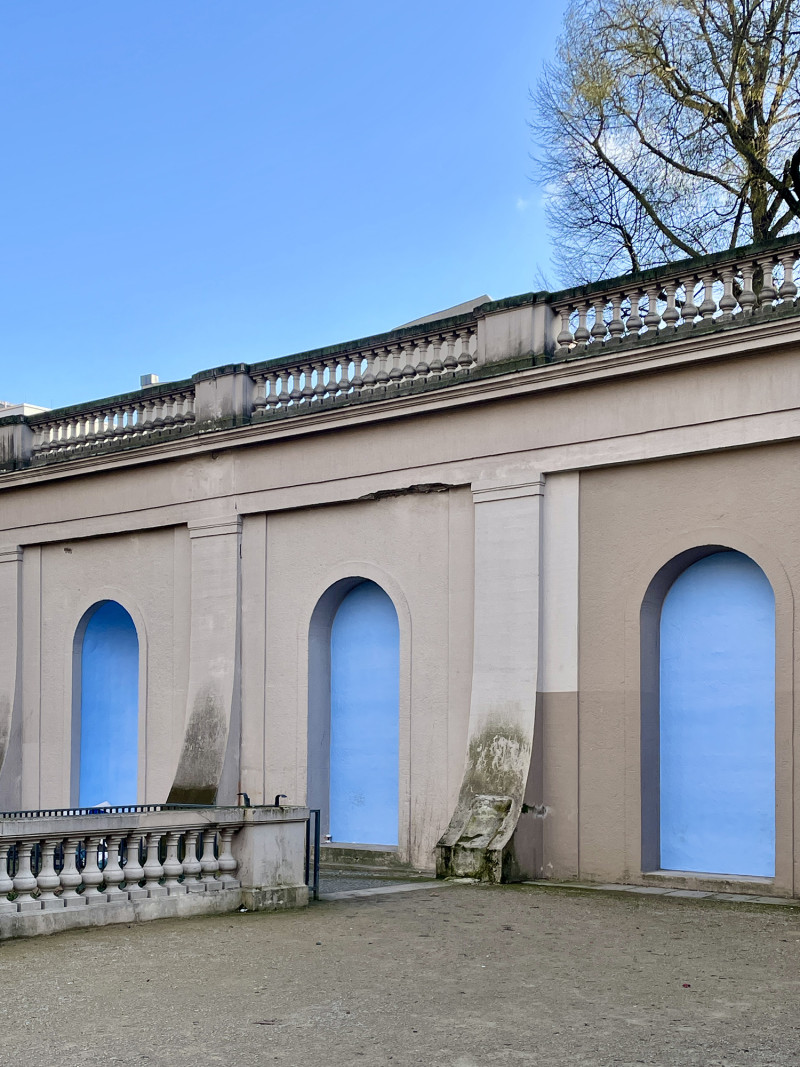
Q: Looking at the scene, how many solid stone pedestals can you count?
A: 4